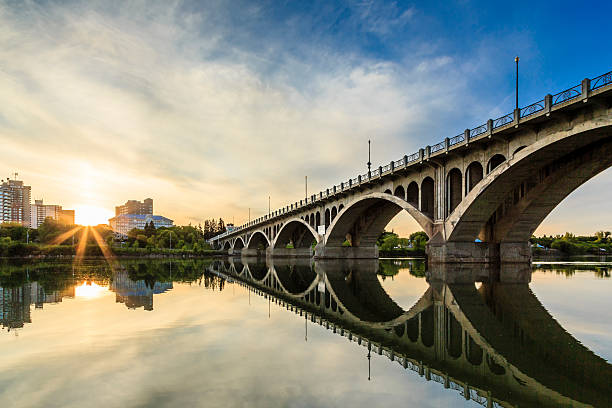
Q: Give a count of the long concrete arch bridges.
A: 1